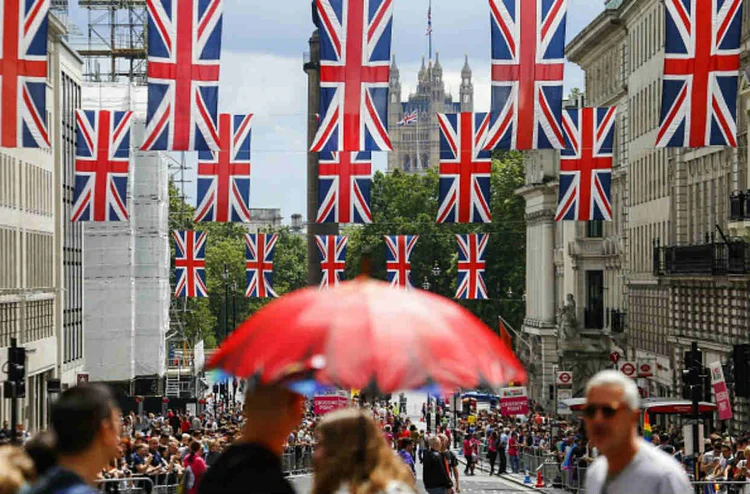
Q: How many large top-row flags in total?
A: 5